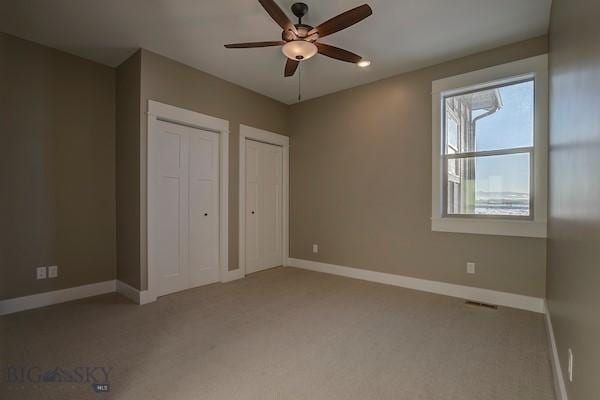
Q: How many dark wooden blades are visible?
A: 5